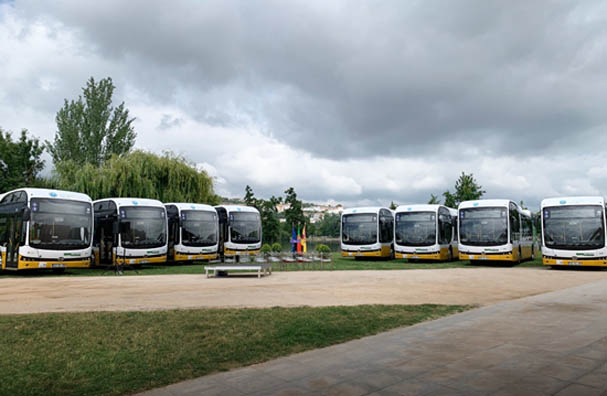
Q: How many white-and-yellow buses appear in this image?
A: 8